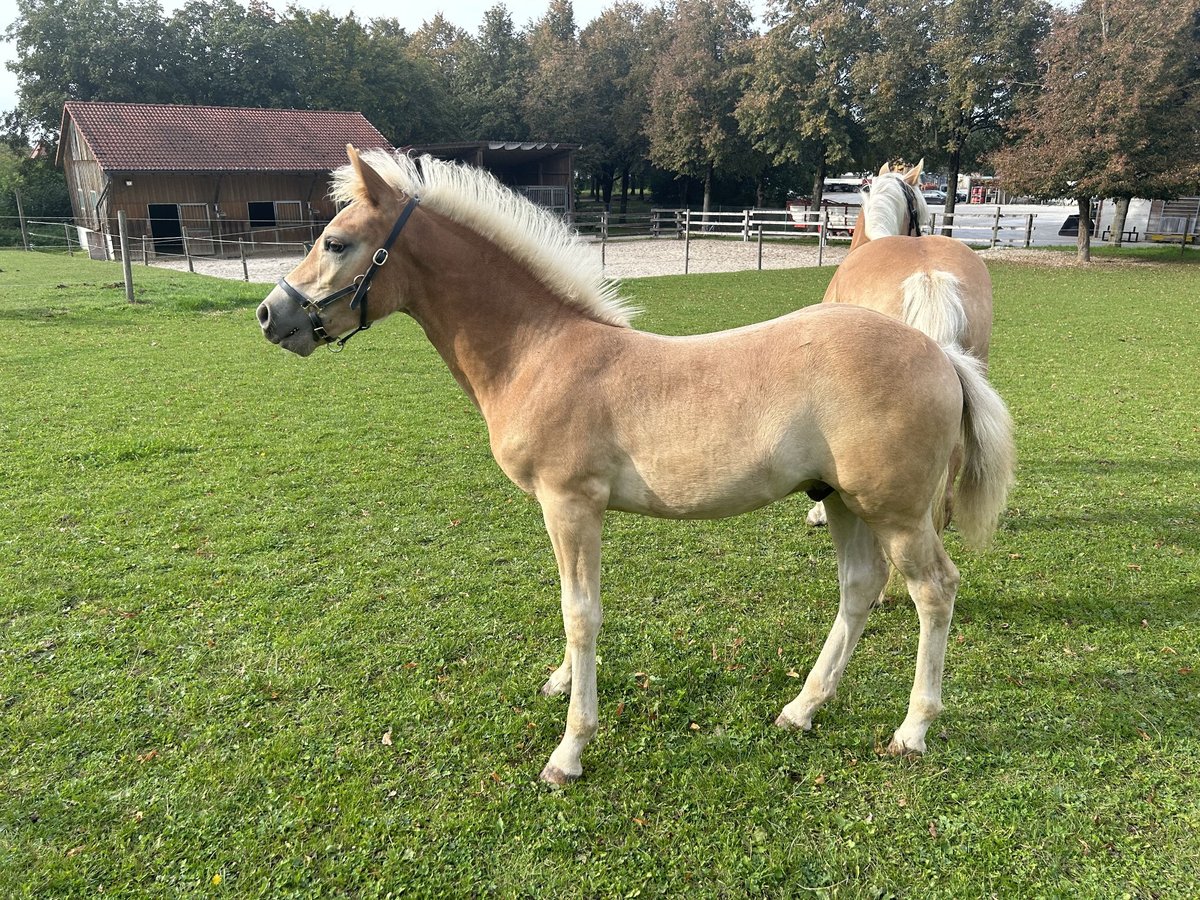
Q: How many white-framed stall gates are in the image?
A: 2